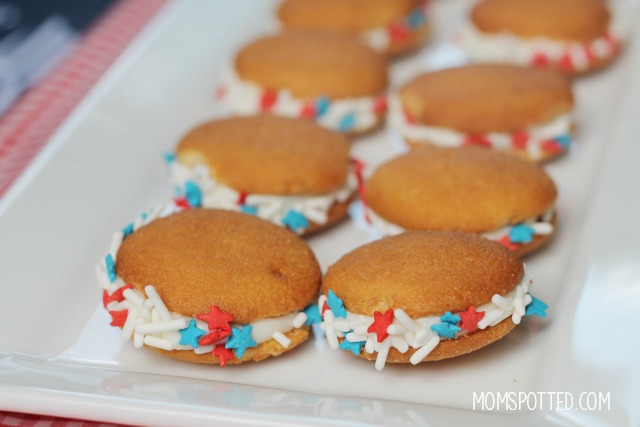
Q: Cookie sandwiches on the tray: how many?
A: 8